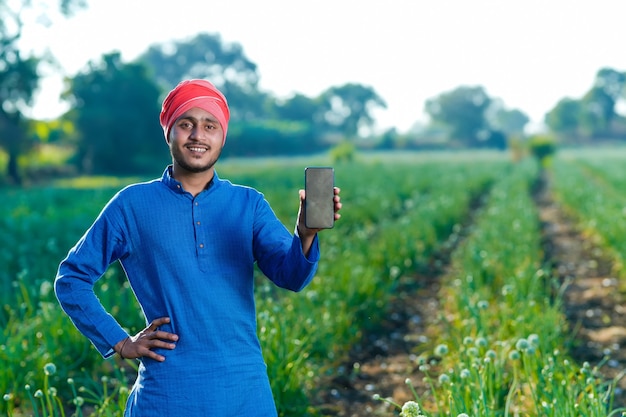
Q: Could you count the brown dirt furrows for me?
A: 2